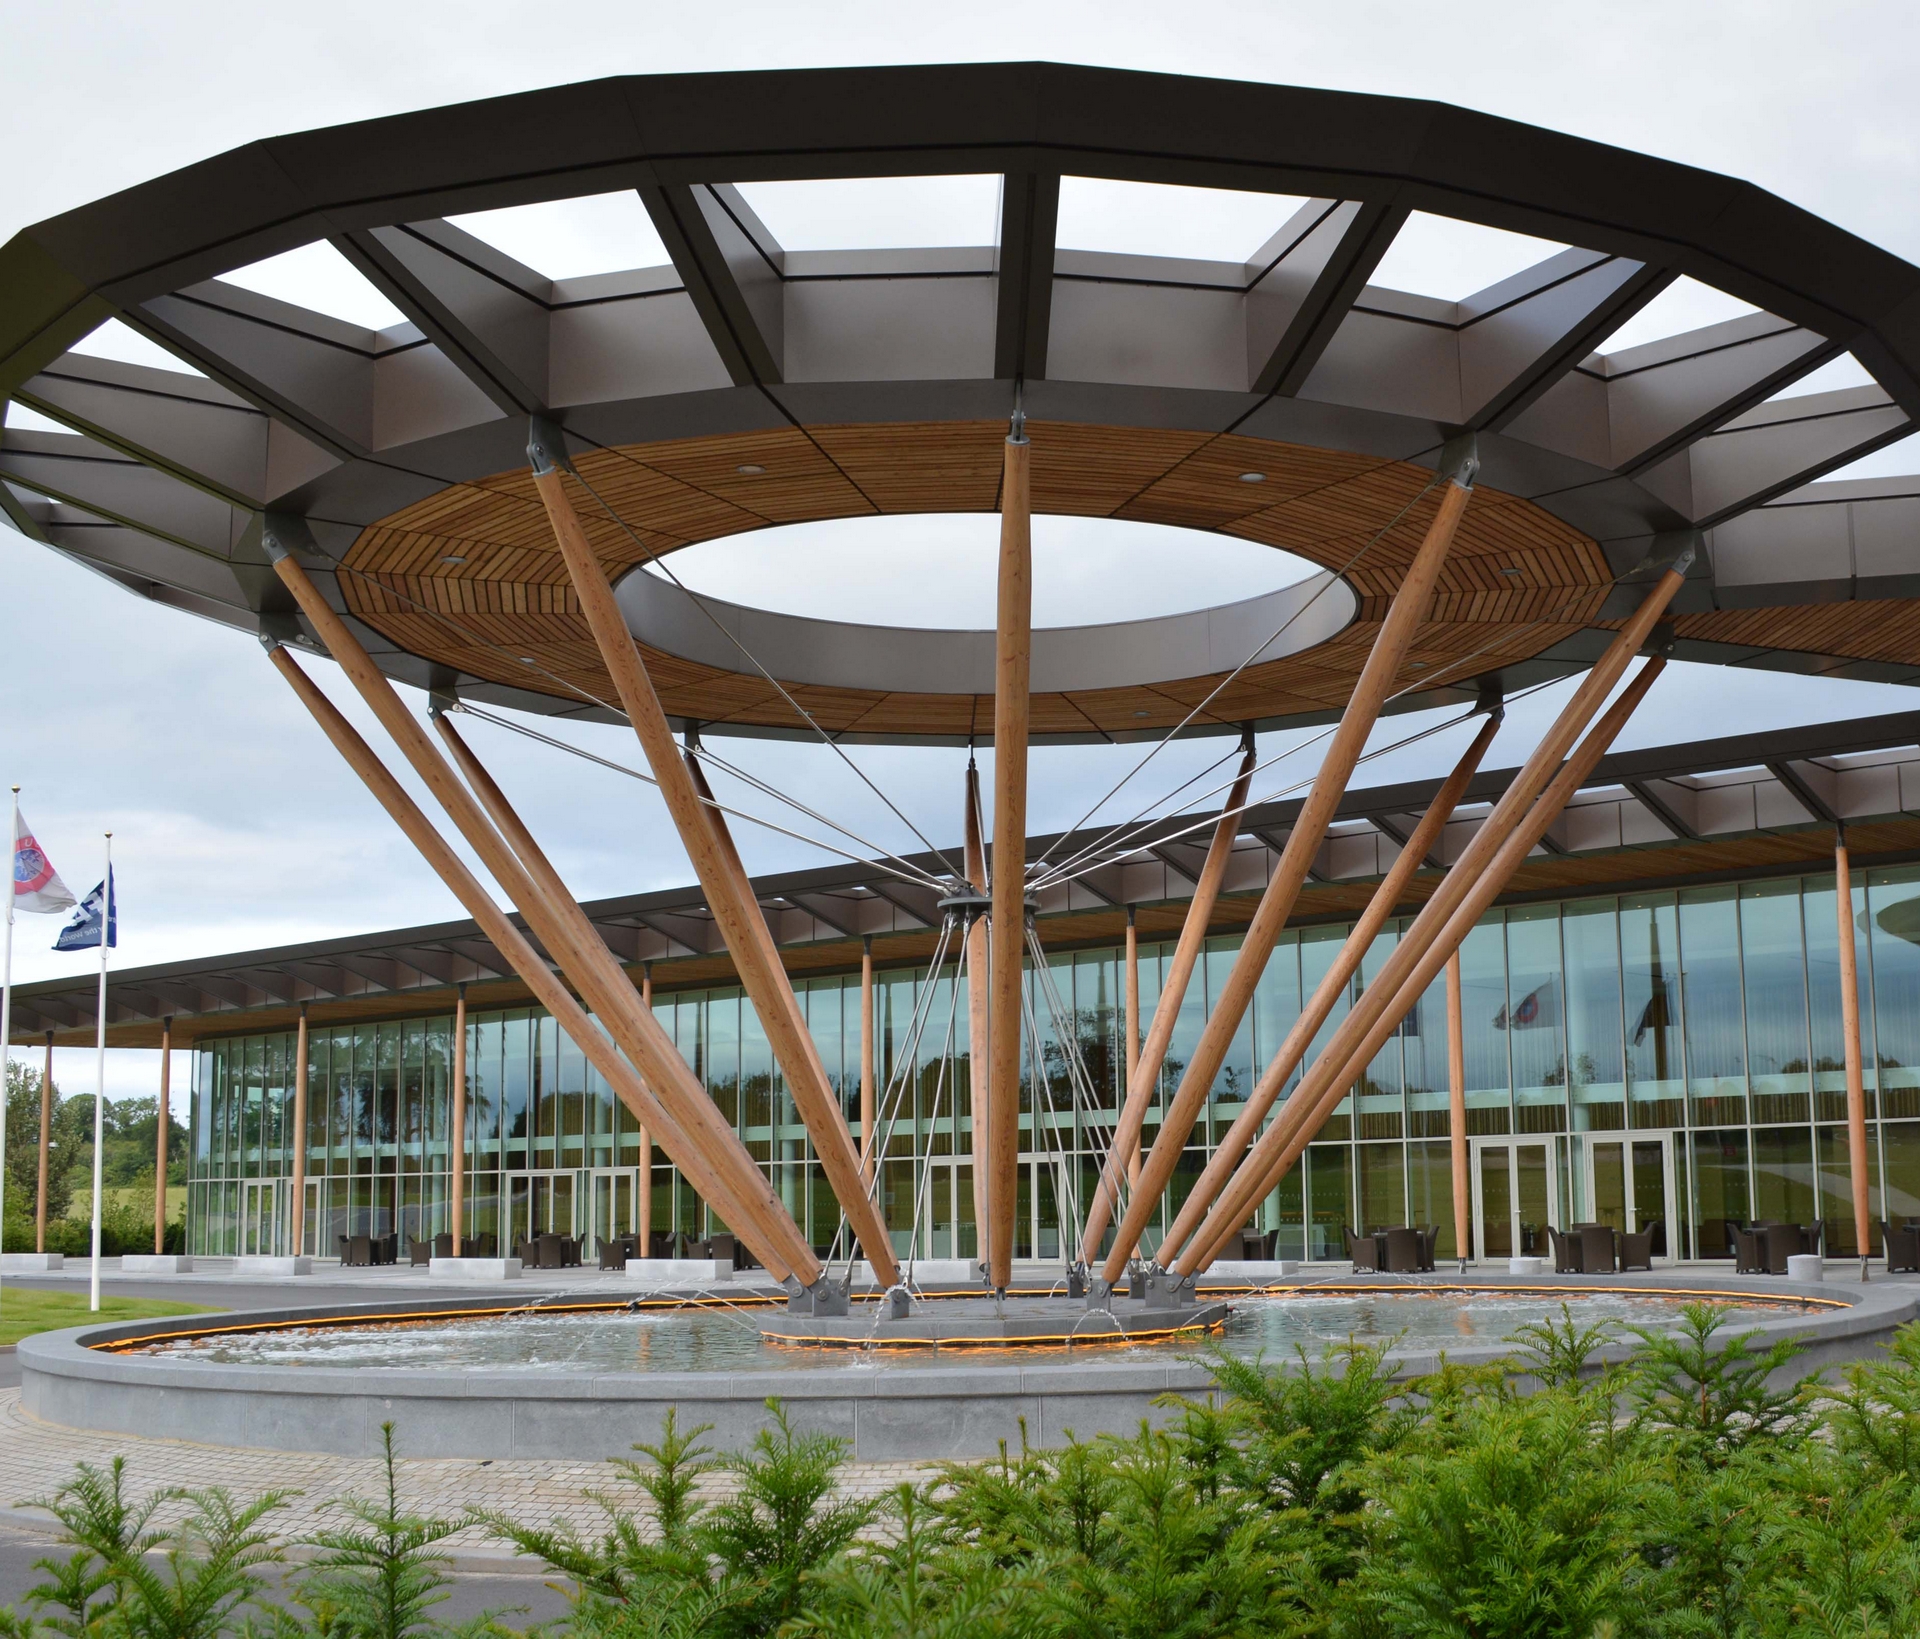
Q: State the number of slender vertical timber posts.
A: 9